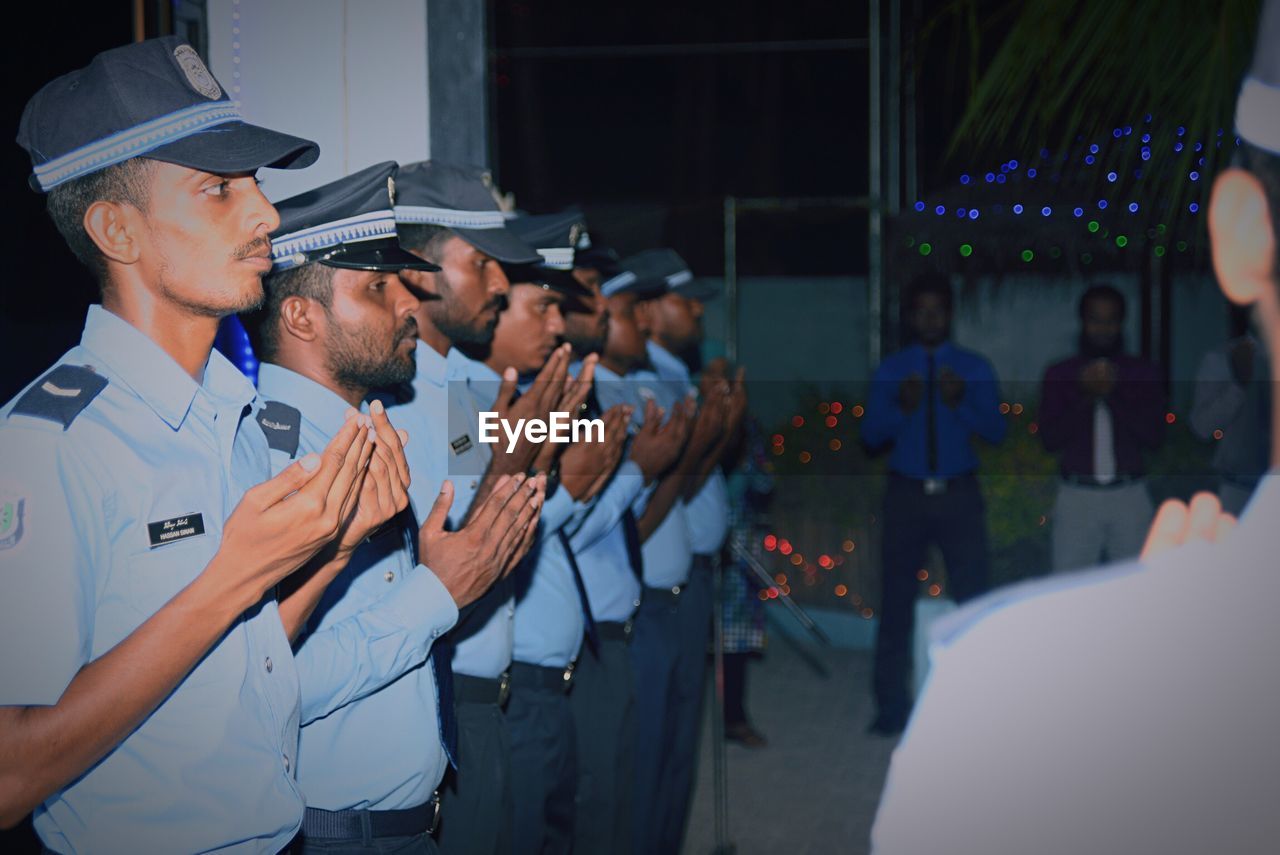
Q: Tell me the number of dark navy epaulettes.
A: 2